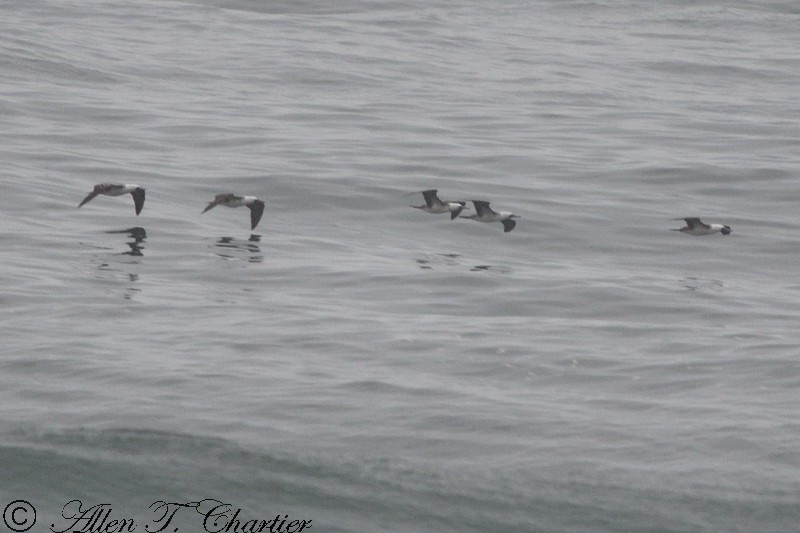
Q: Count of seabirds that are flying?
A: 5